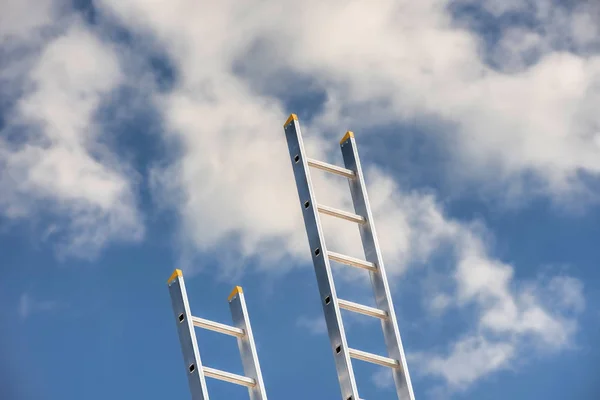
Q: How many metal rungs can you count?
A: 7